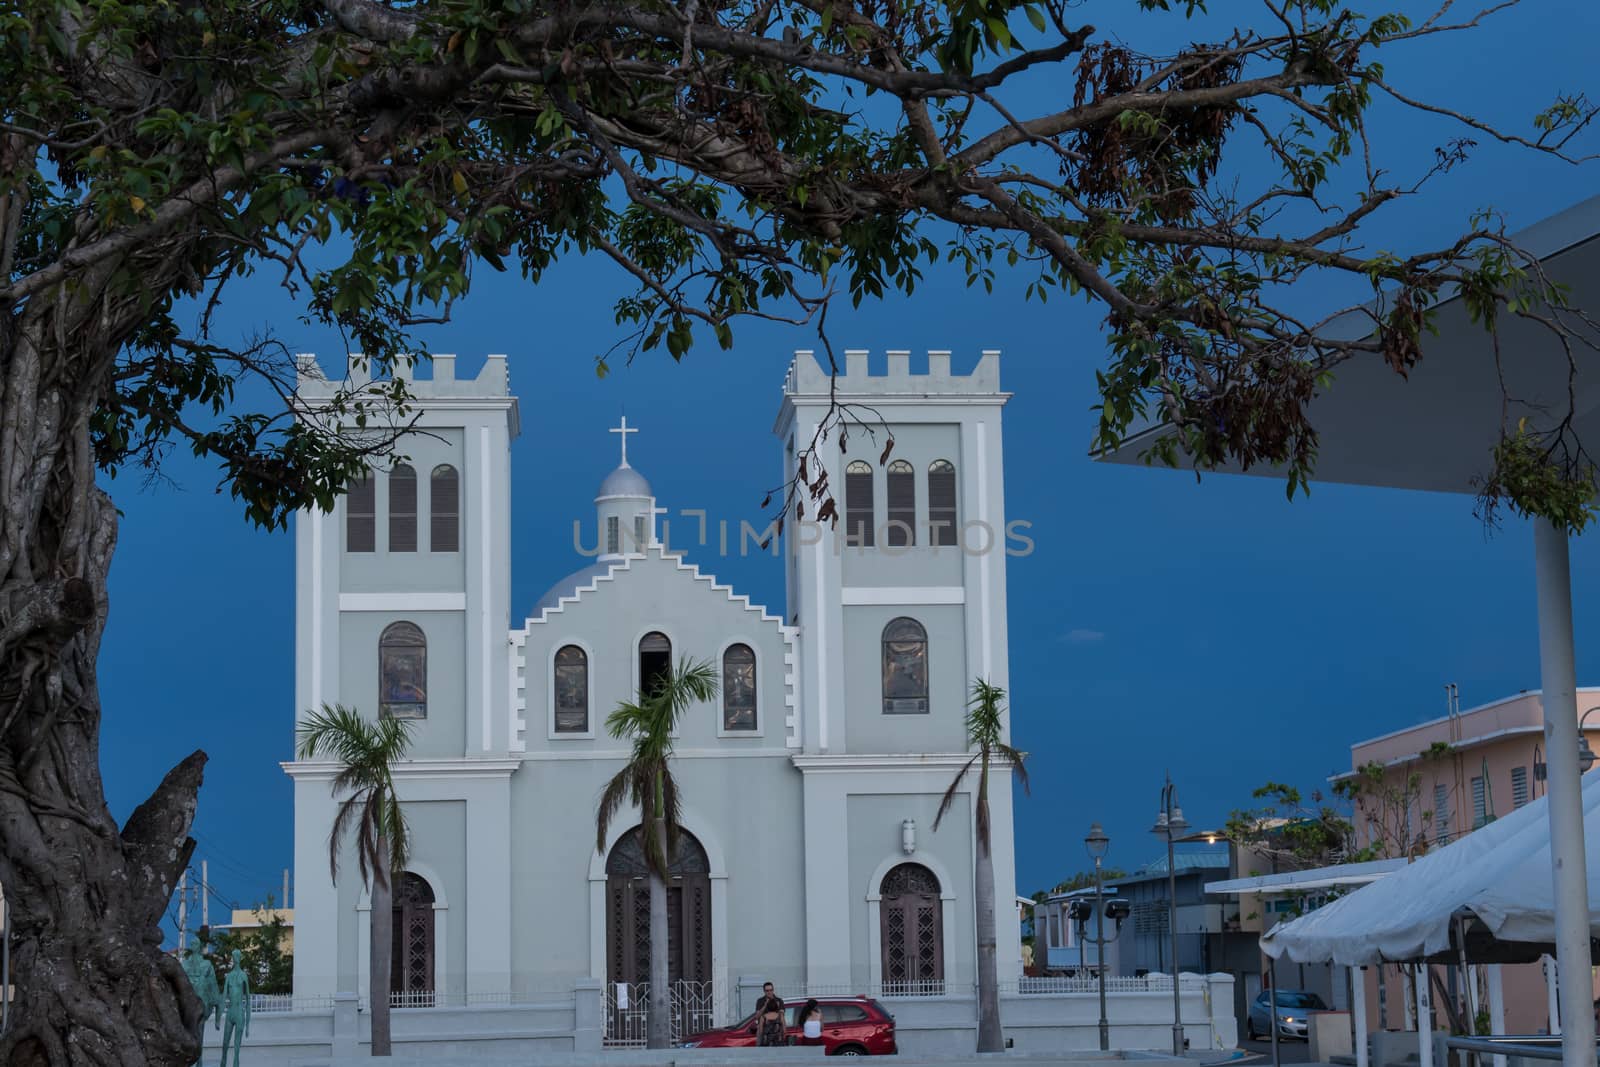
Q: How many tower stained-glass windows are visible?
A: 2